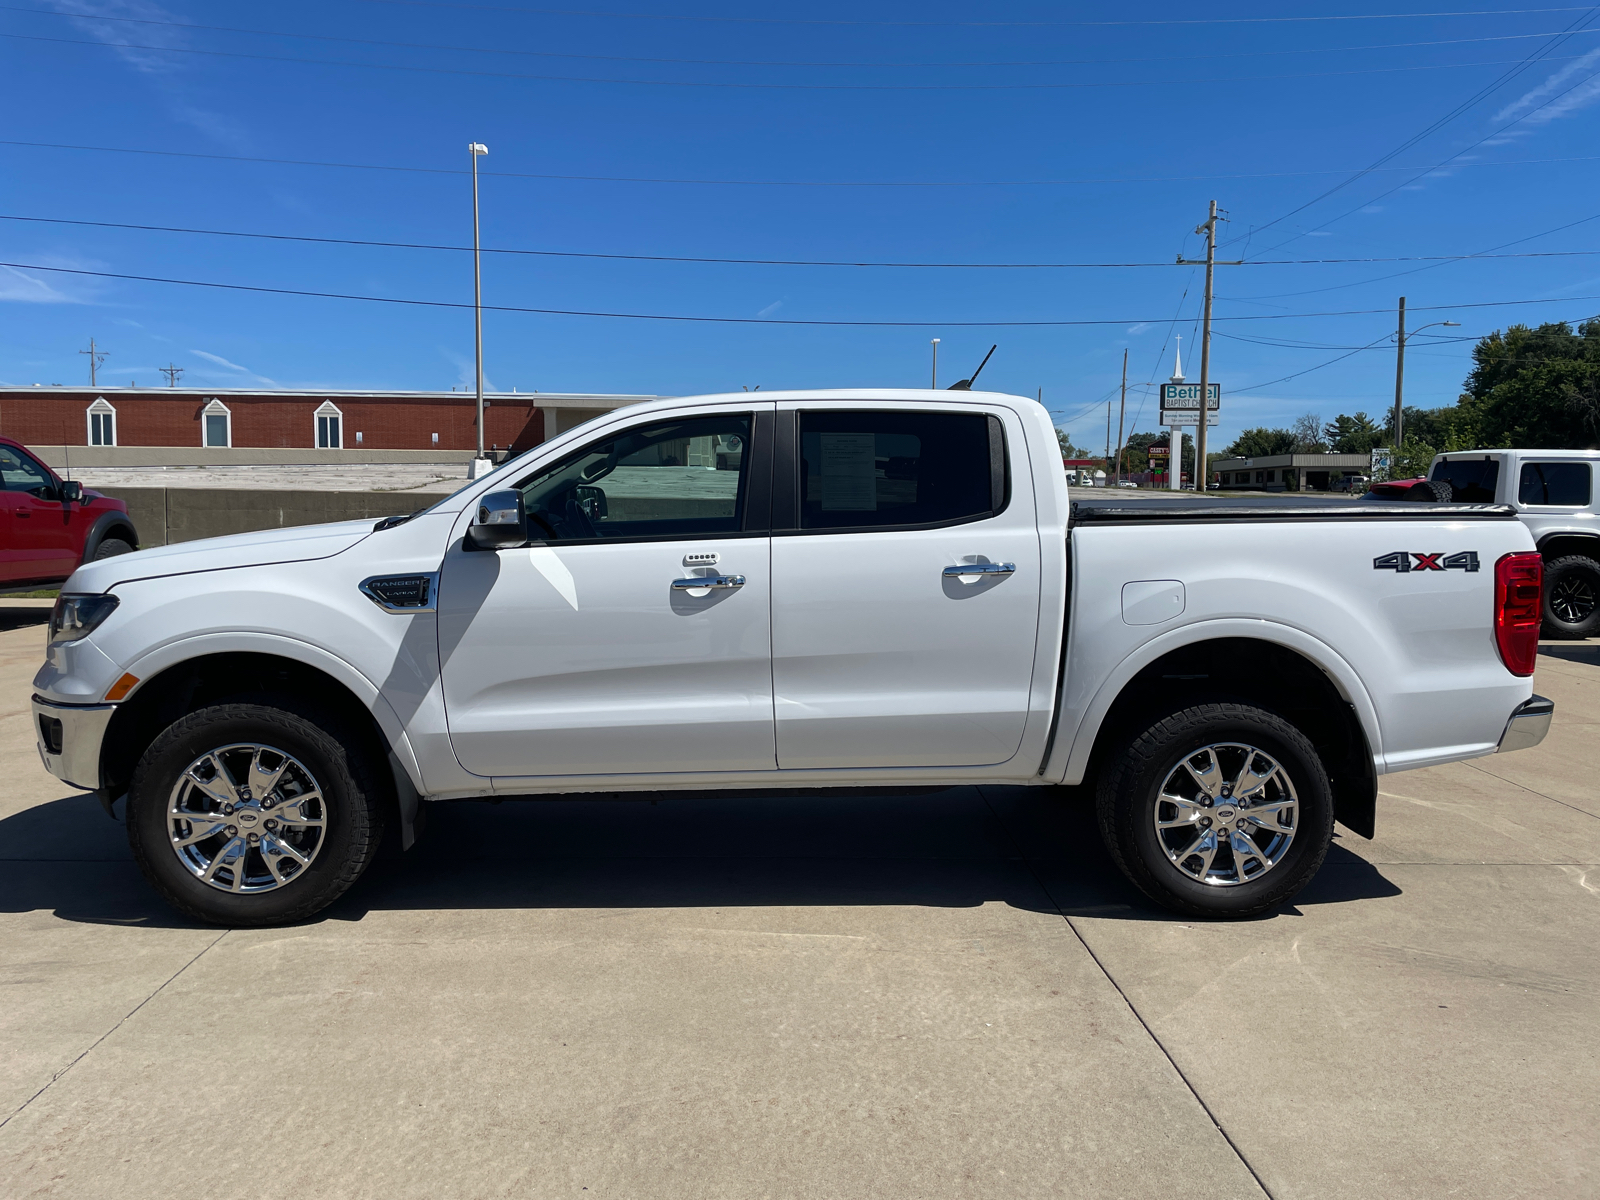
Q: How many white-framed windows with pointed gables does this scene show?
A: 3